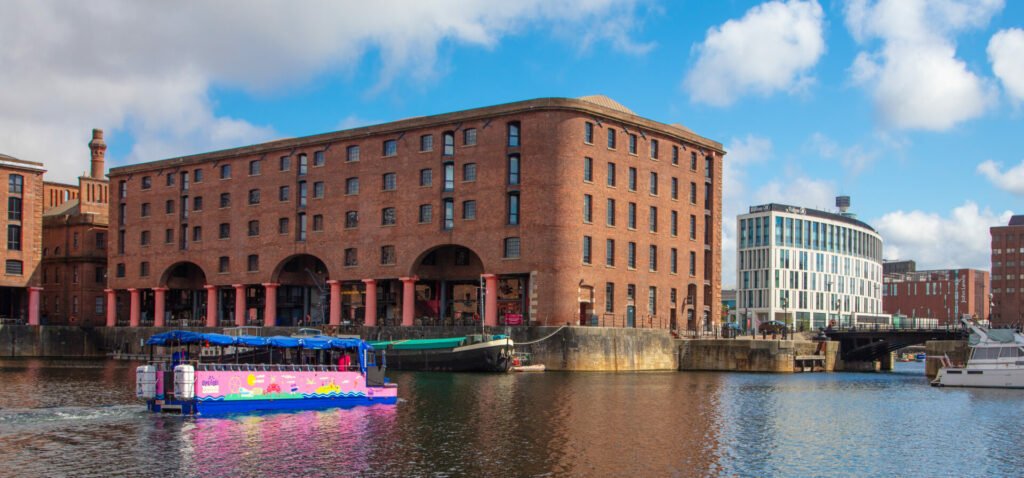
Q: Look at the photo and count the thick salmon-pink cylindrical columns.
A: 11